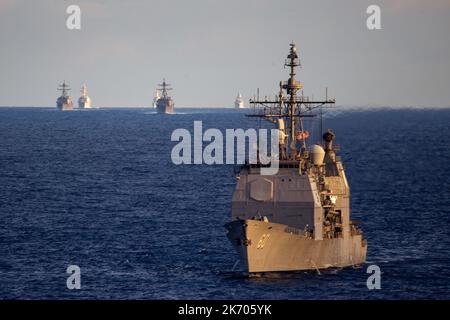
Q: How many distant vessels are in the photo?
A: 5